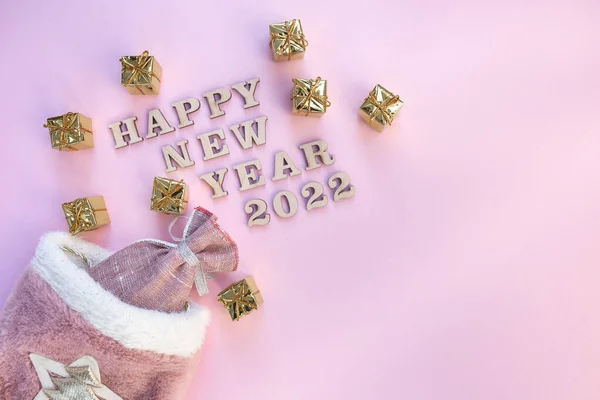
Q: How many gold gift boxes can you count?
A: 8